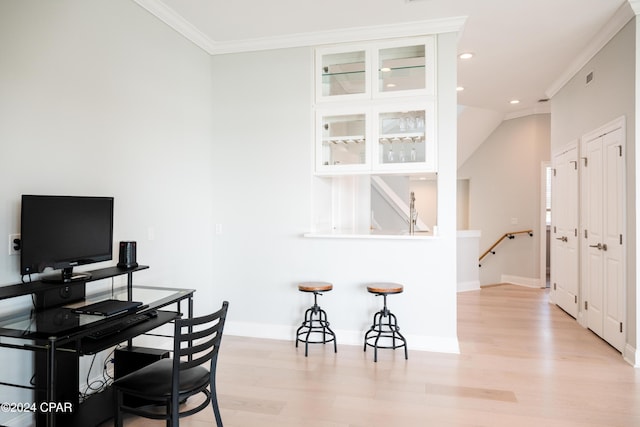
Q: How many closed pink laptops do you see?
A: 0